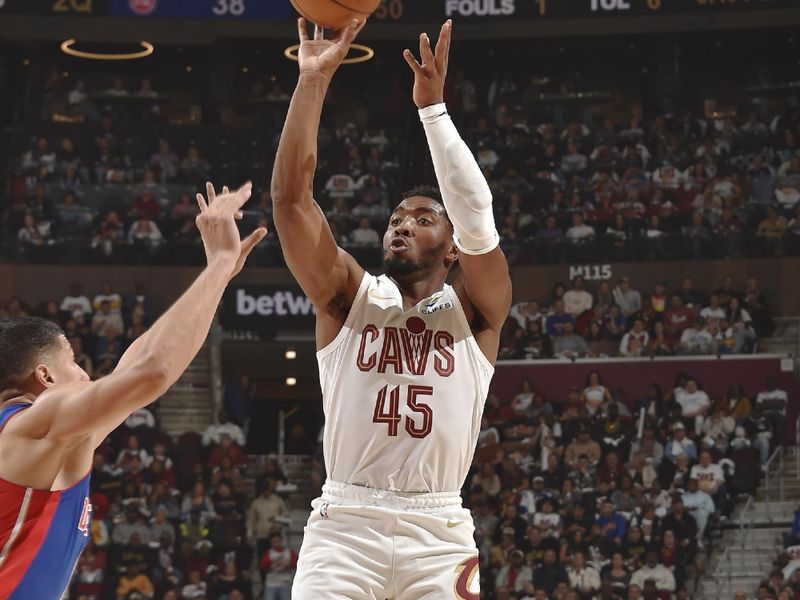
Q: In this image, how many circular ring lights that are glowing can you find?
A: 2